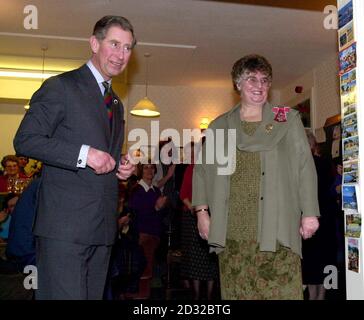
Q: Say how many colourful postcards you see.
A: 11